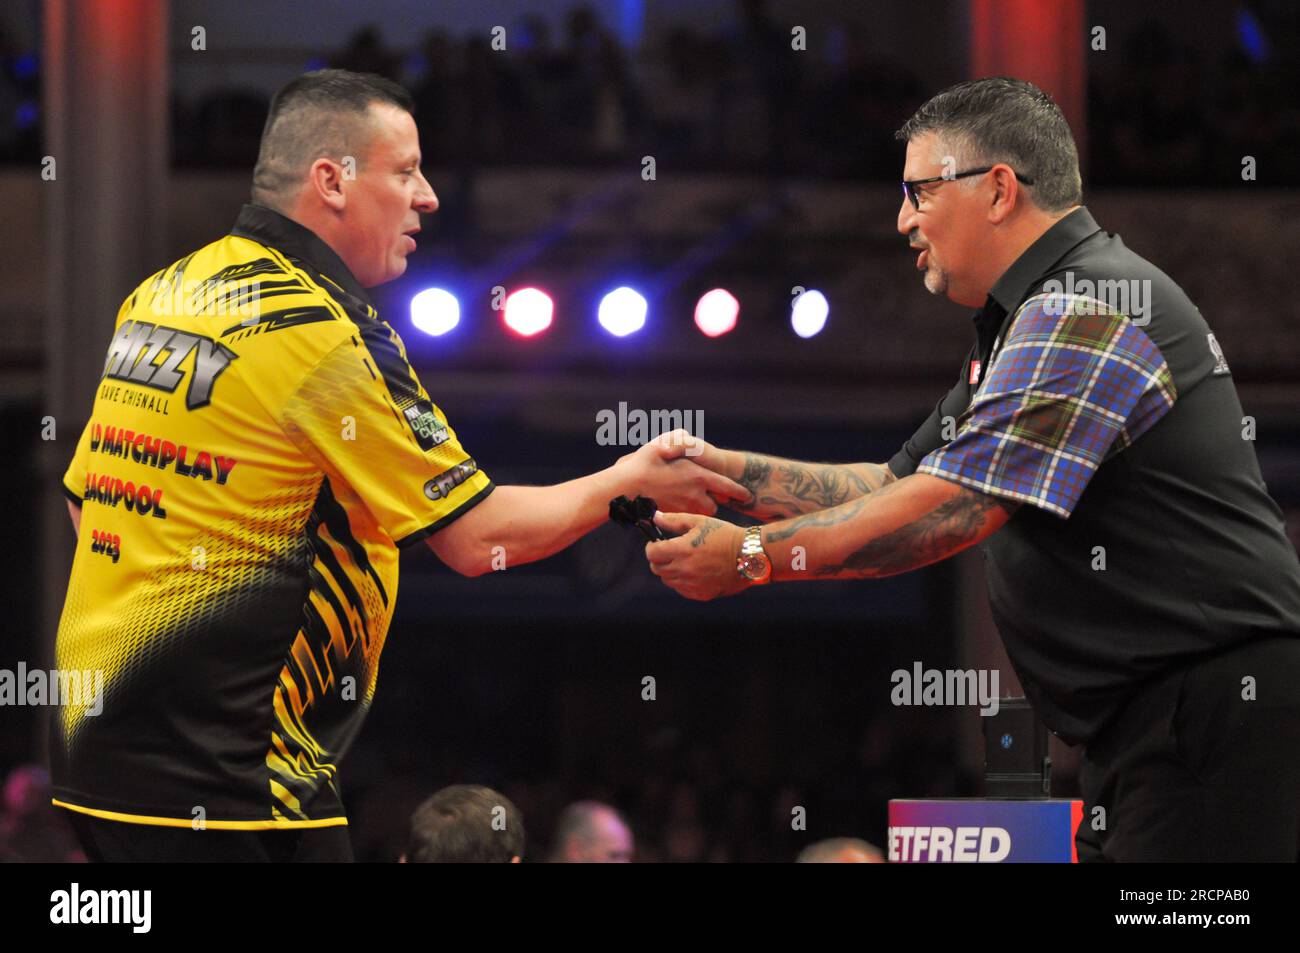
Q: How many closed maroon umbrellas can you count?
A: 0